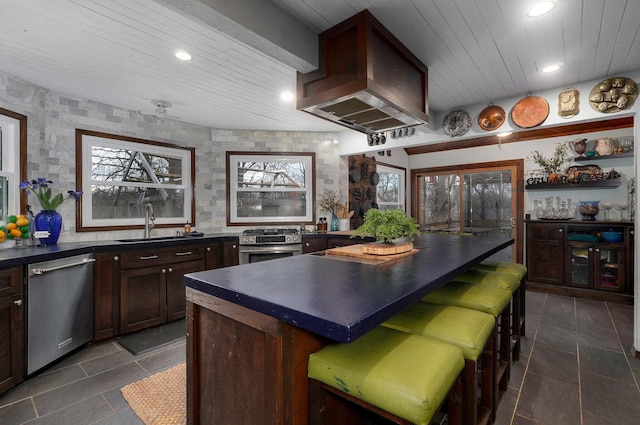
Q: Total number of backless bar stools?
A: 5